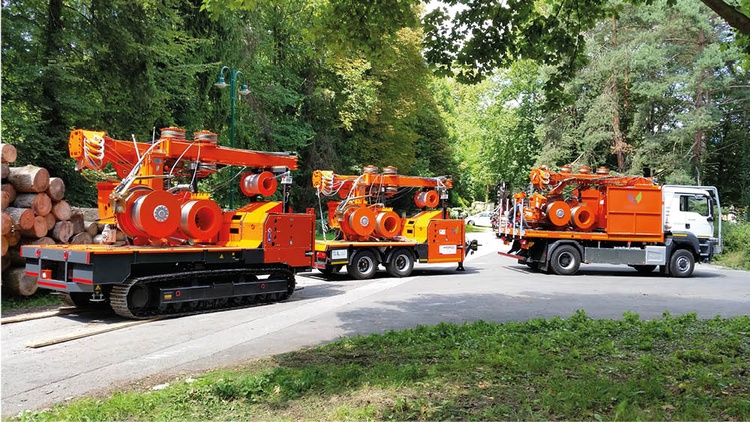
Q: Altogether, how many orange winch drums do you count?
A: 8